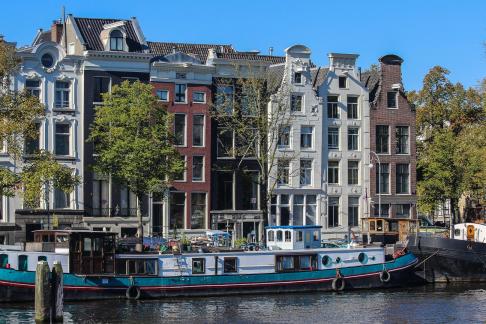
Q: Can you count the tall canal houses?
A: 7